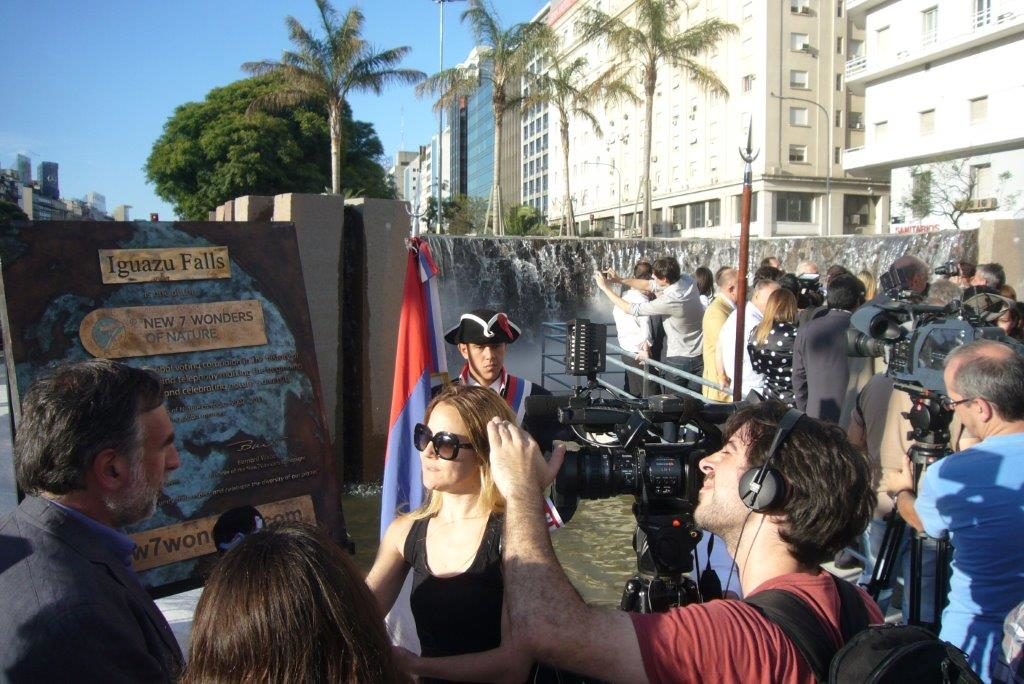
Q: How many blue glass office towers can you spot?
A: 1